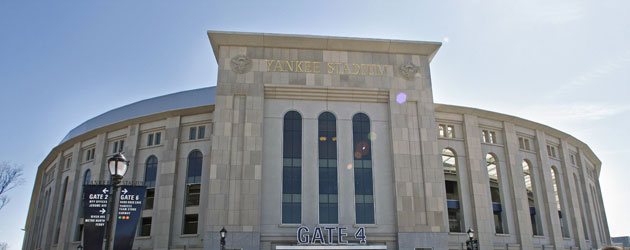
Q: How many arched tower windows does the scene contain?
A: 3